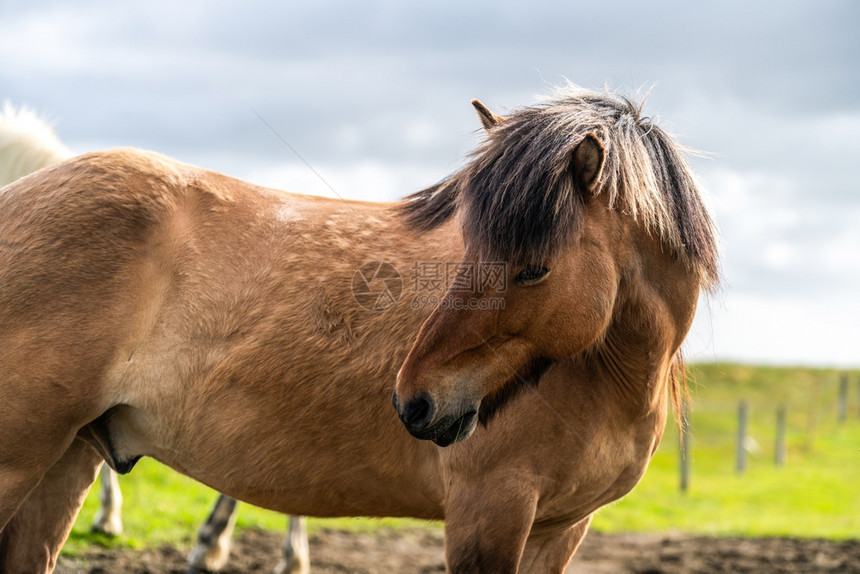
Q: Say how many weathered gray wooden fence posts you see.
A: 4